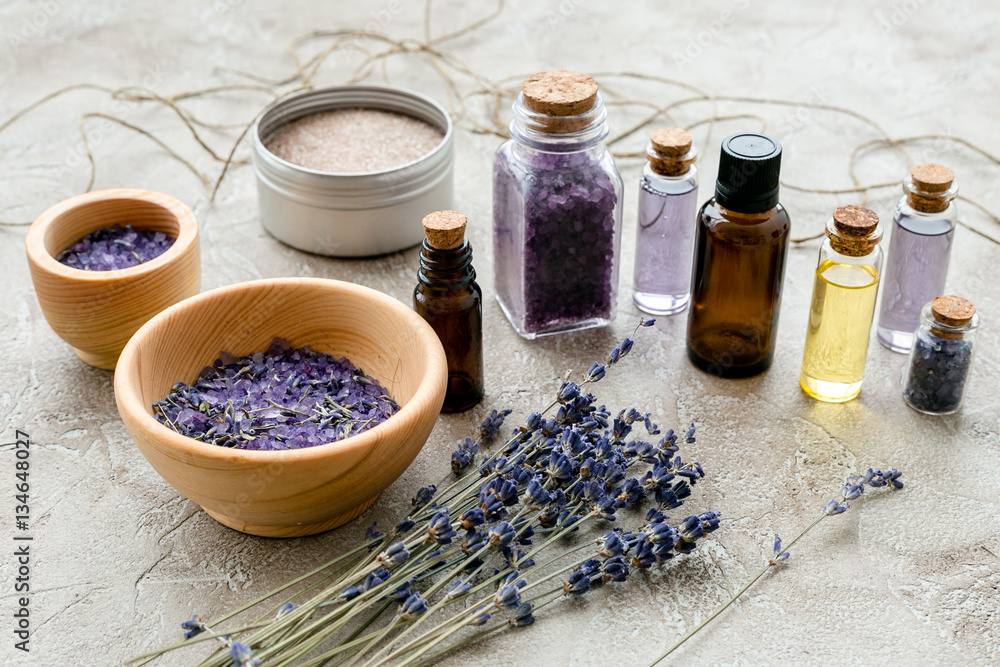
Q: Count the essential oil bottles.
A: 5